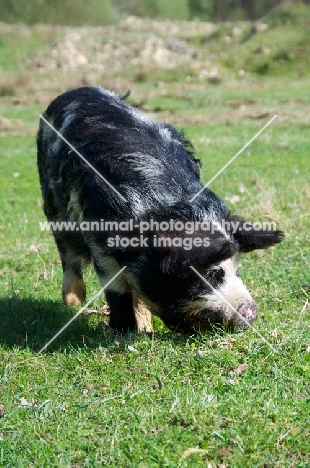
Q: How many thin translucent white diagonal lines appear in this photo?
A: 4